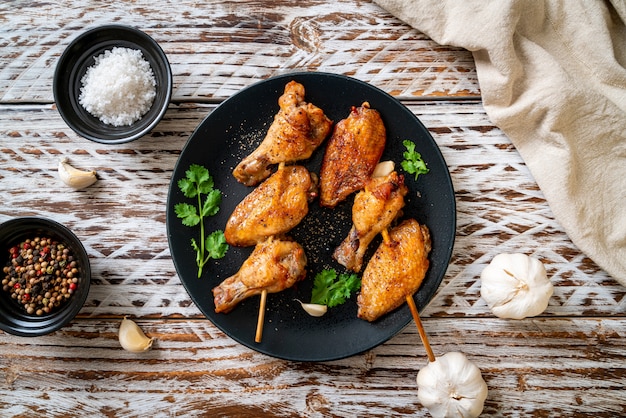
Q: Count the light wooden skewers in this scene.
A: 2